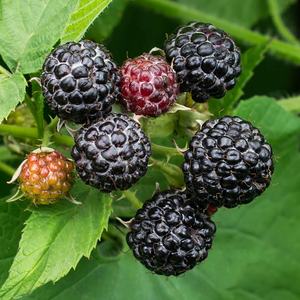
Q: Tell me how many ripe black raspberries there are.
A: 5